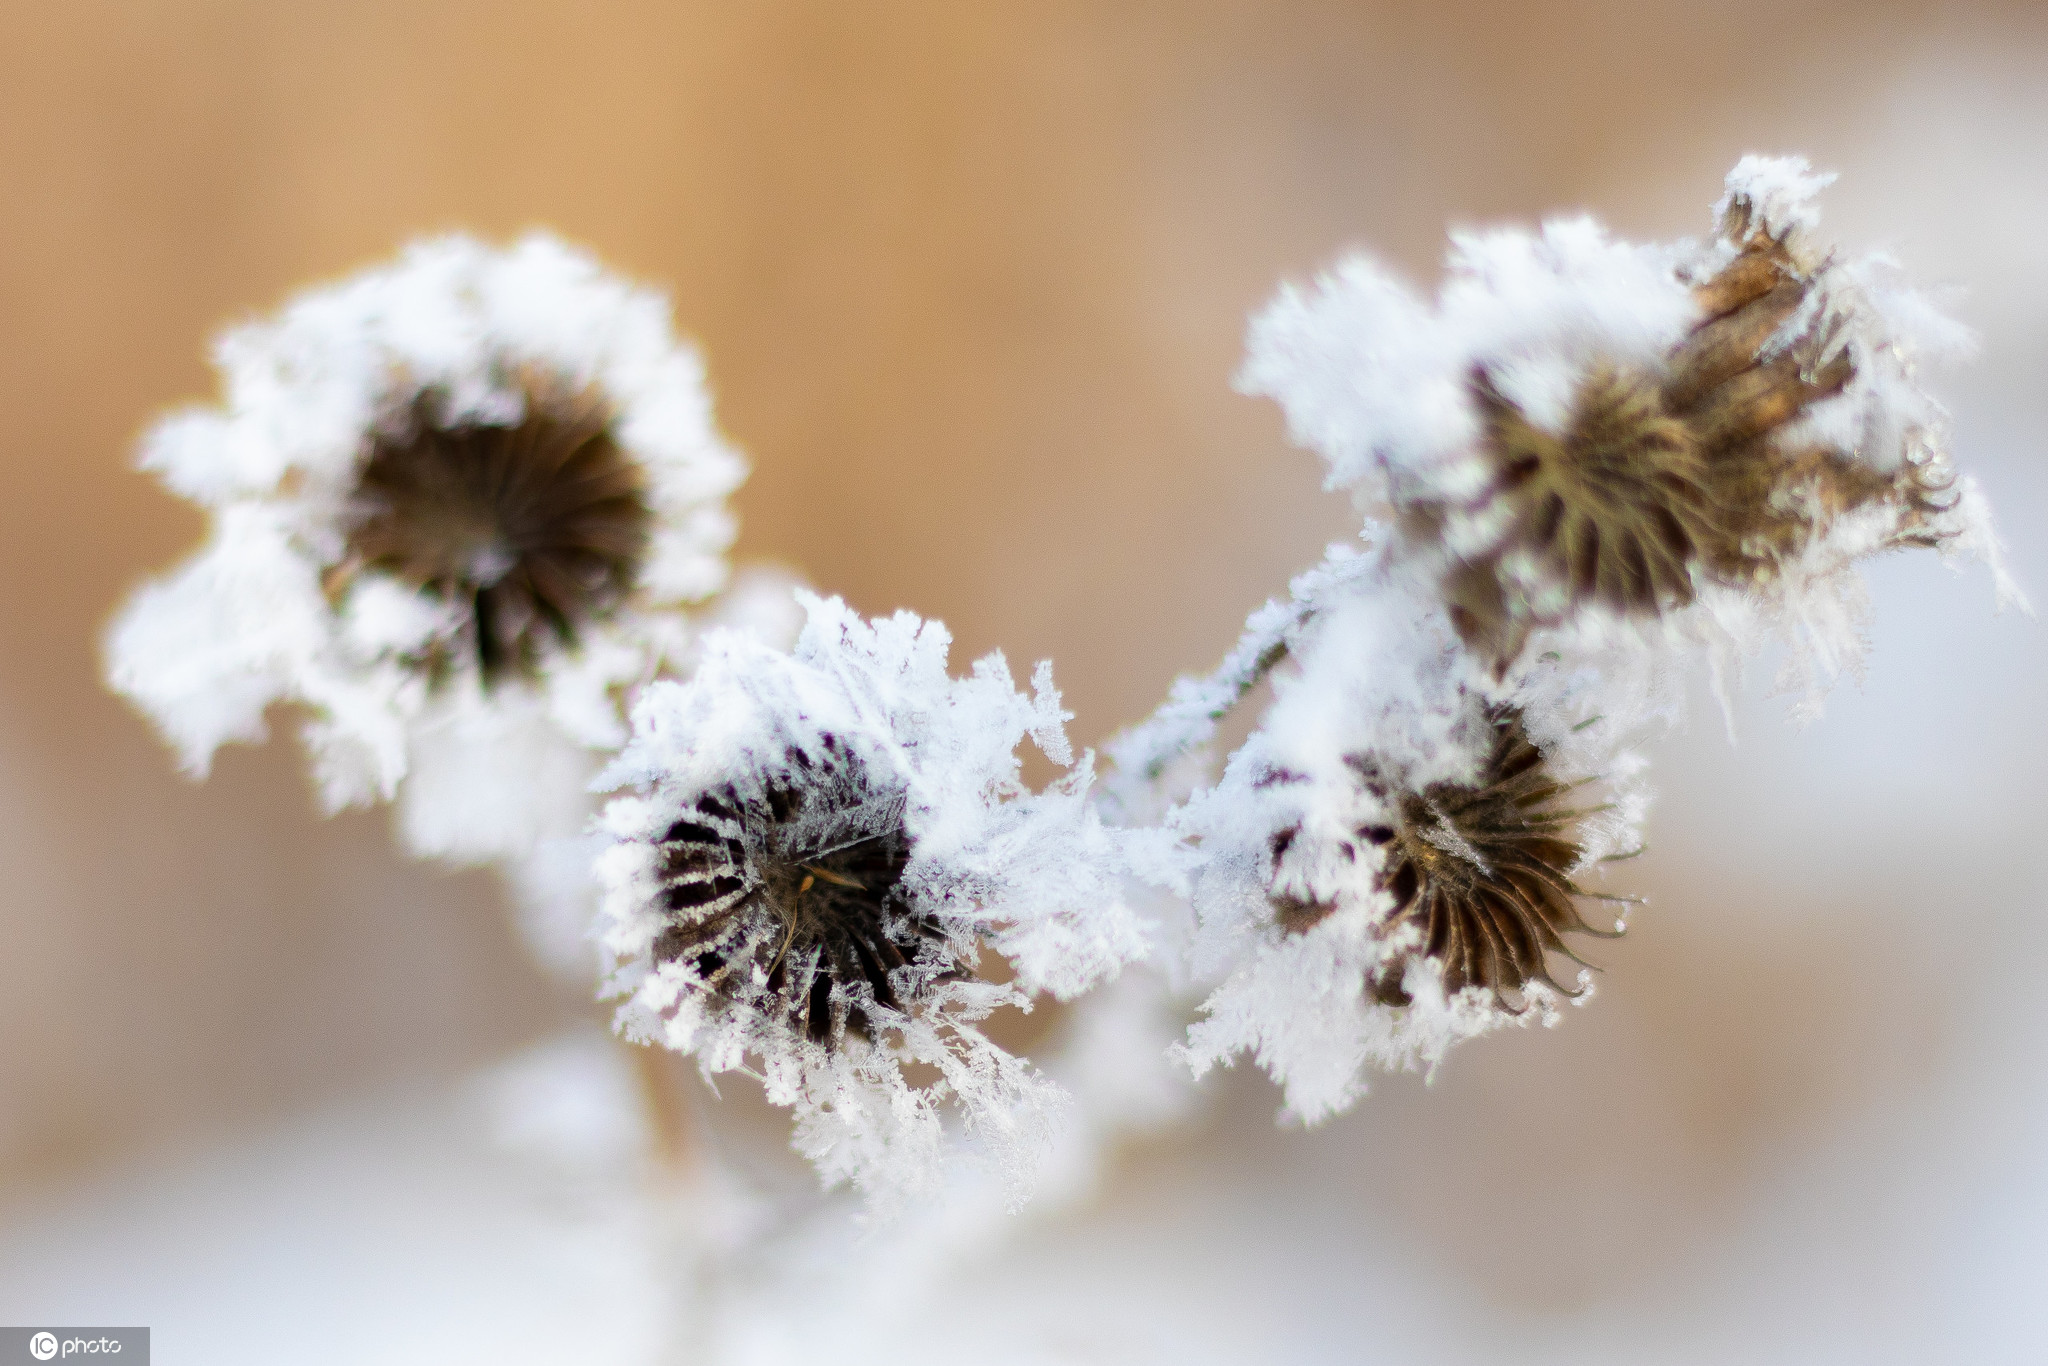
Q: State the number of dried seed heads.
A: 4